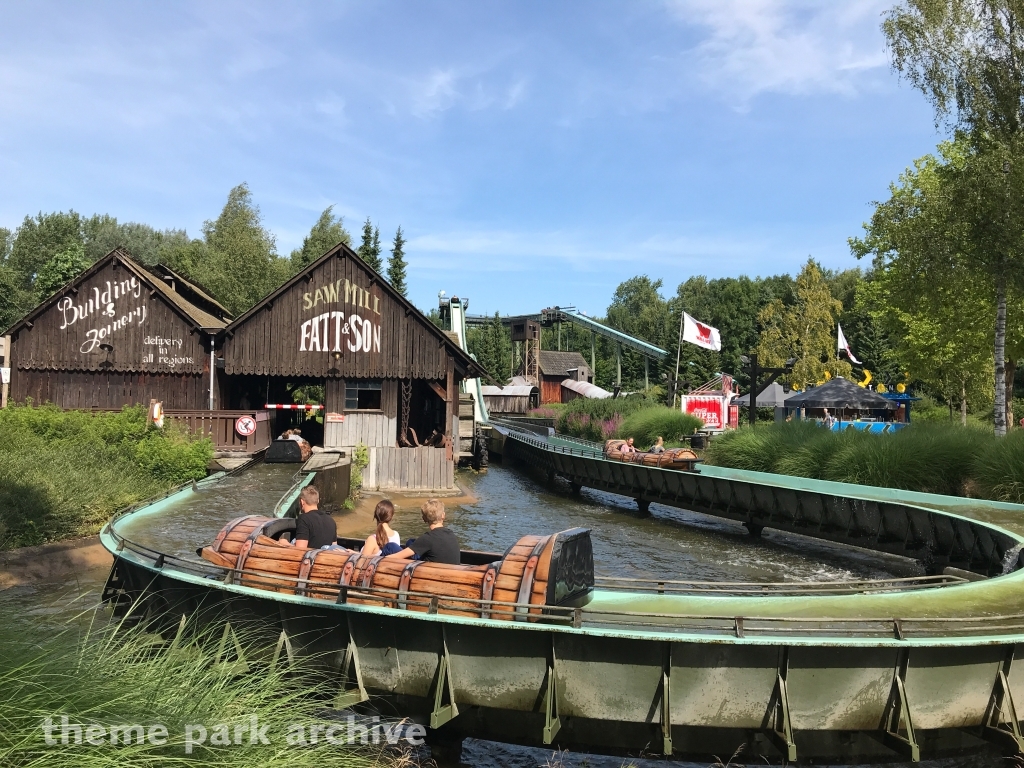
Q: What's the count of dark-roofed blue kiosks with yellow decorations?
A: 1